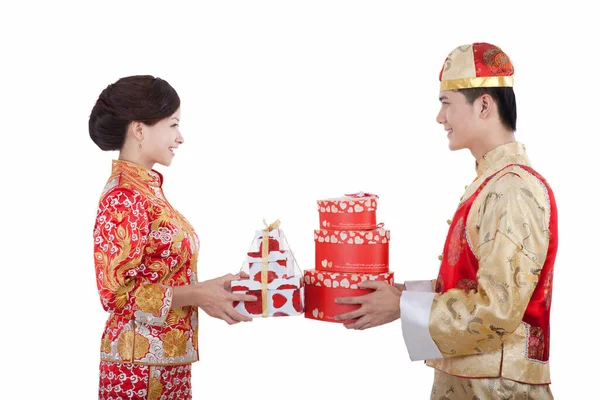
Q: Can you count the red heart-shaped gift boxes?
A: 3